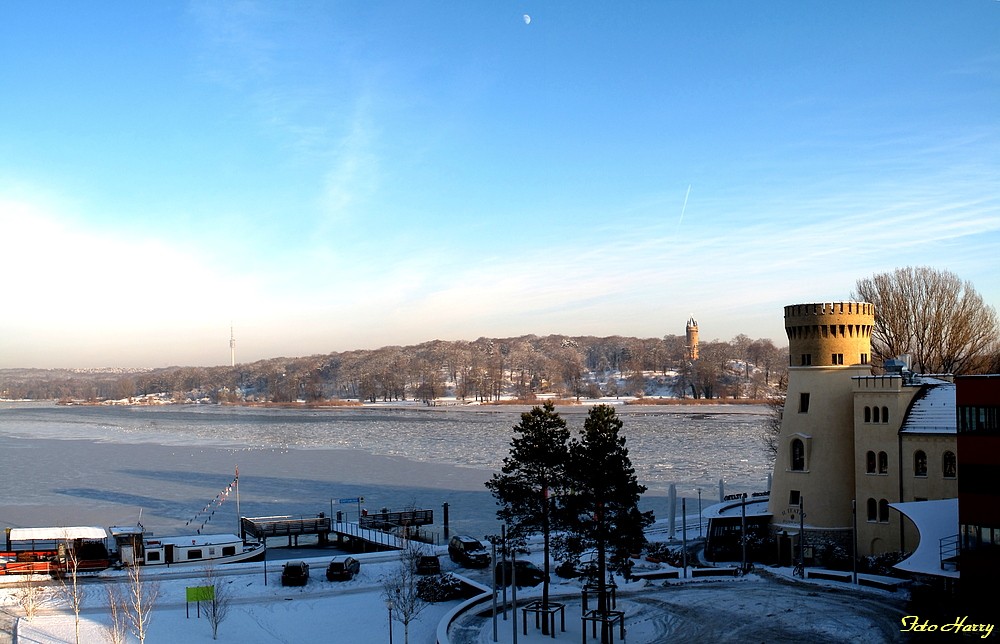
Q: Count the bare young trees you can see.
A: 6